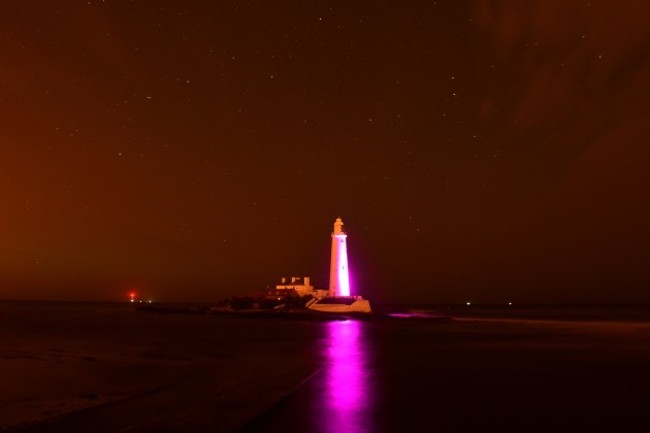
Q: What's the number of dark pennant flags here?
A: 0